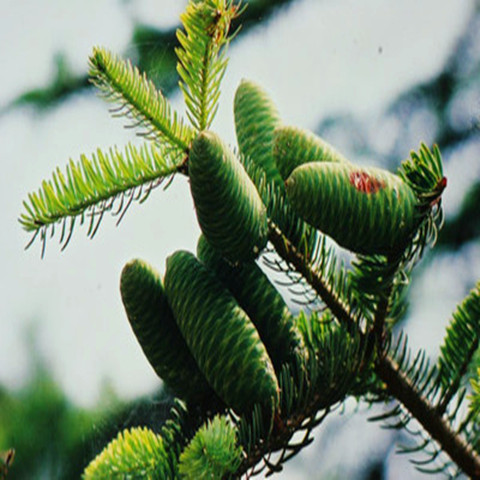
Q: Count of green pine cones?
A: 7